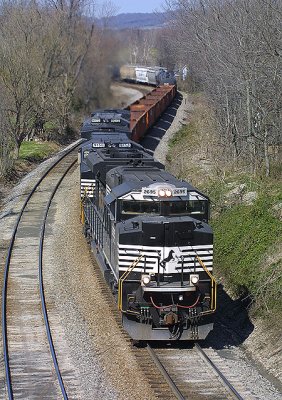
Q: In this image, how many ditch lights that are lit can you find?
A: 2